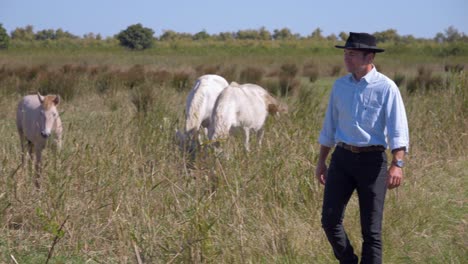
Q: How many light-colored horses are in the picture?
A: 3